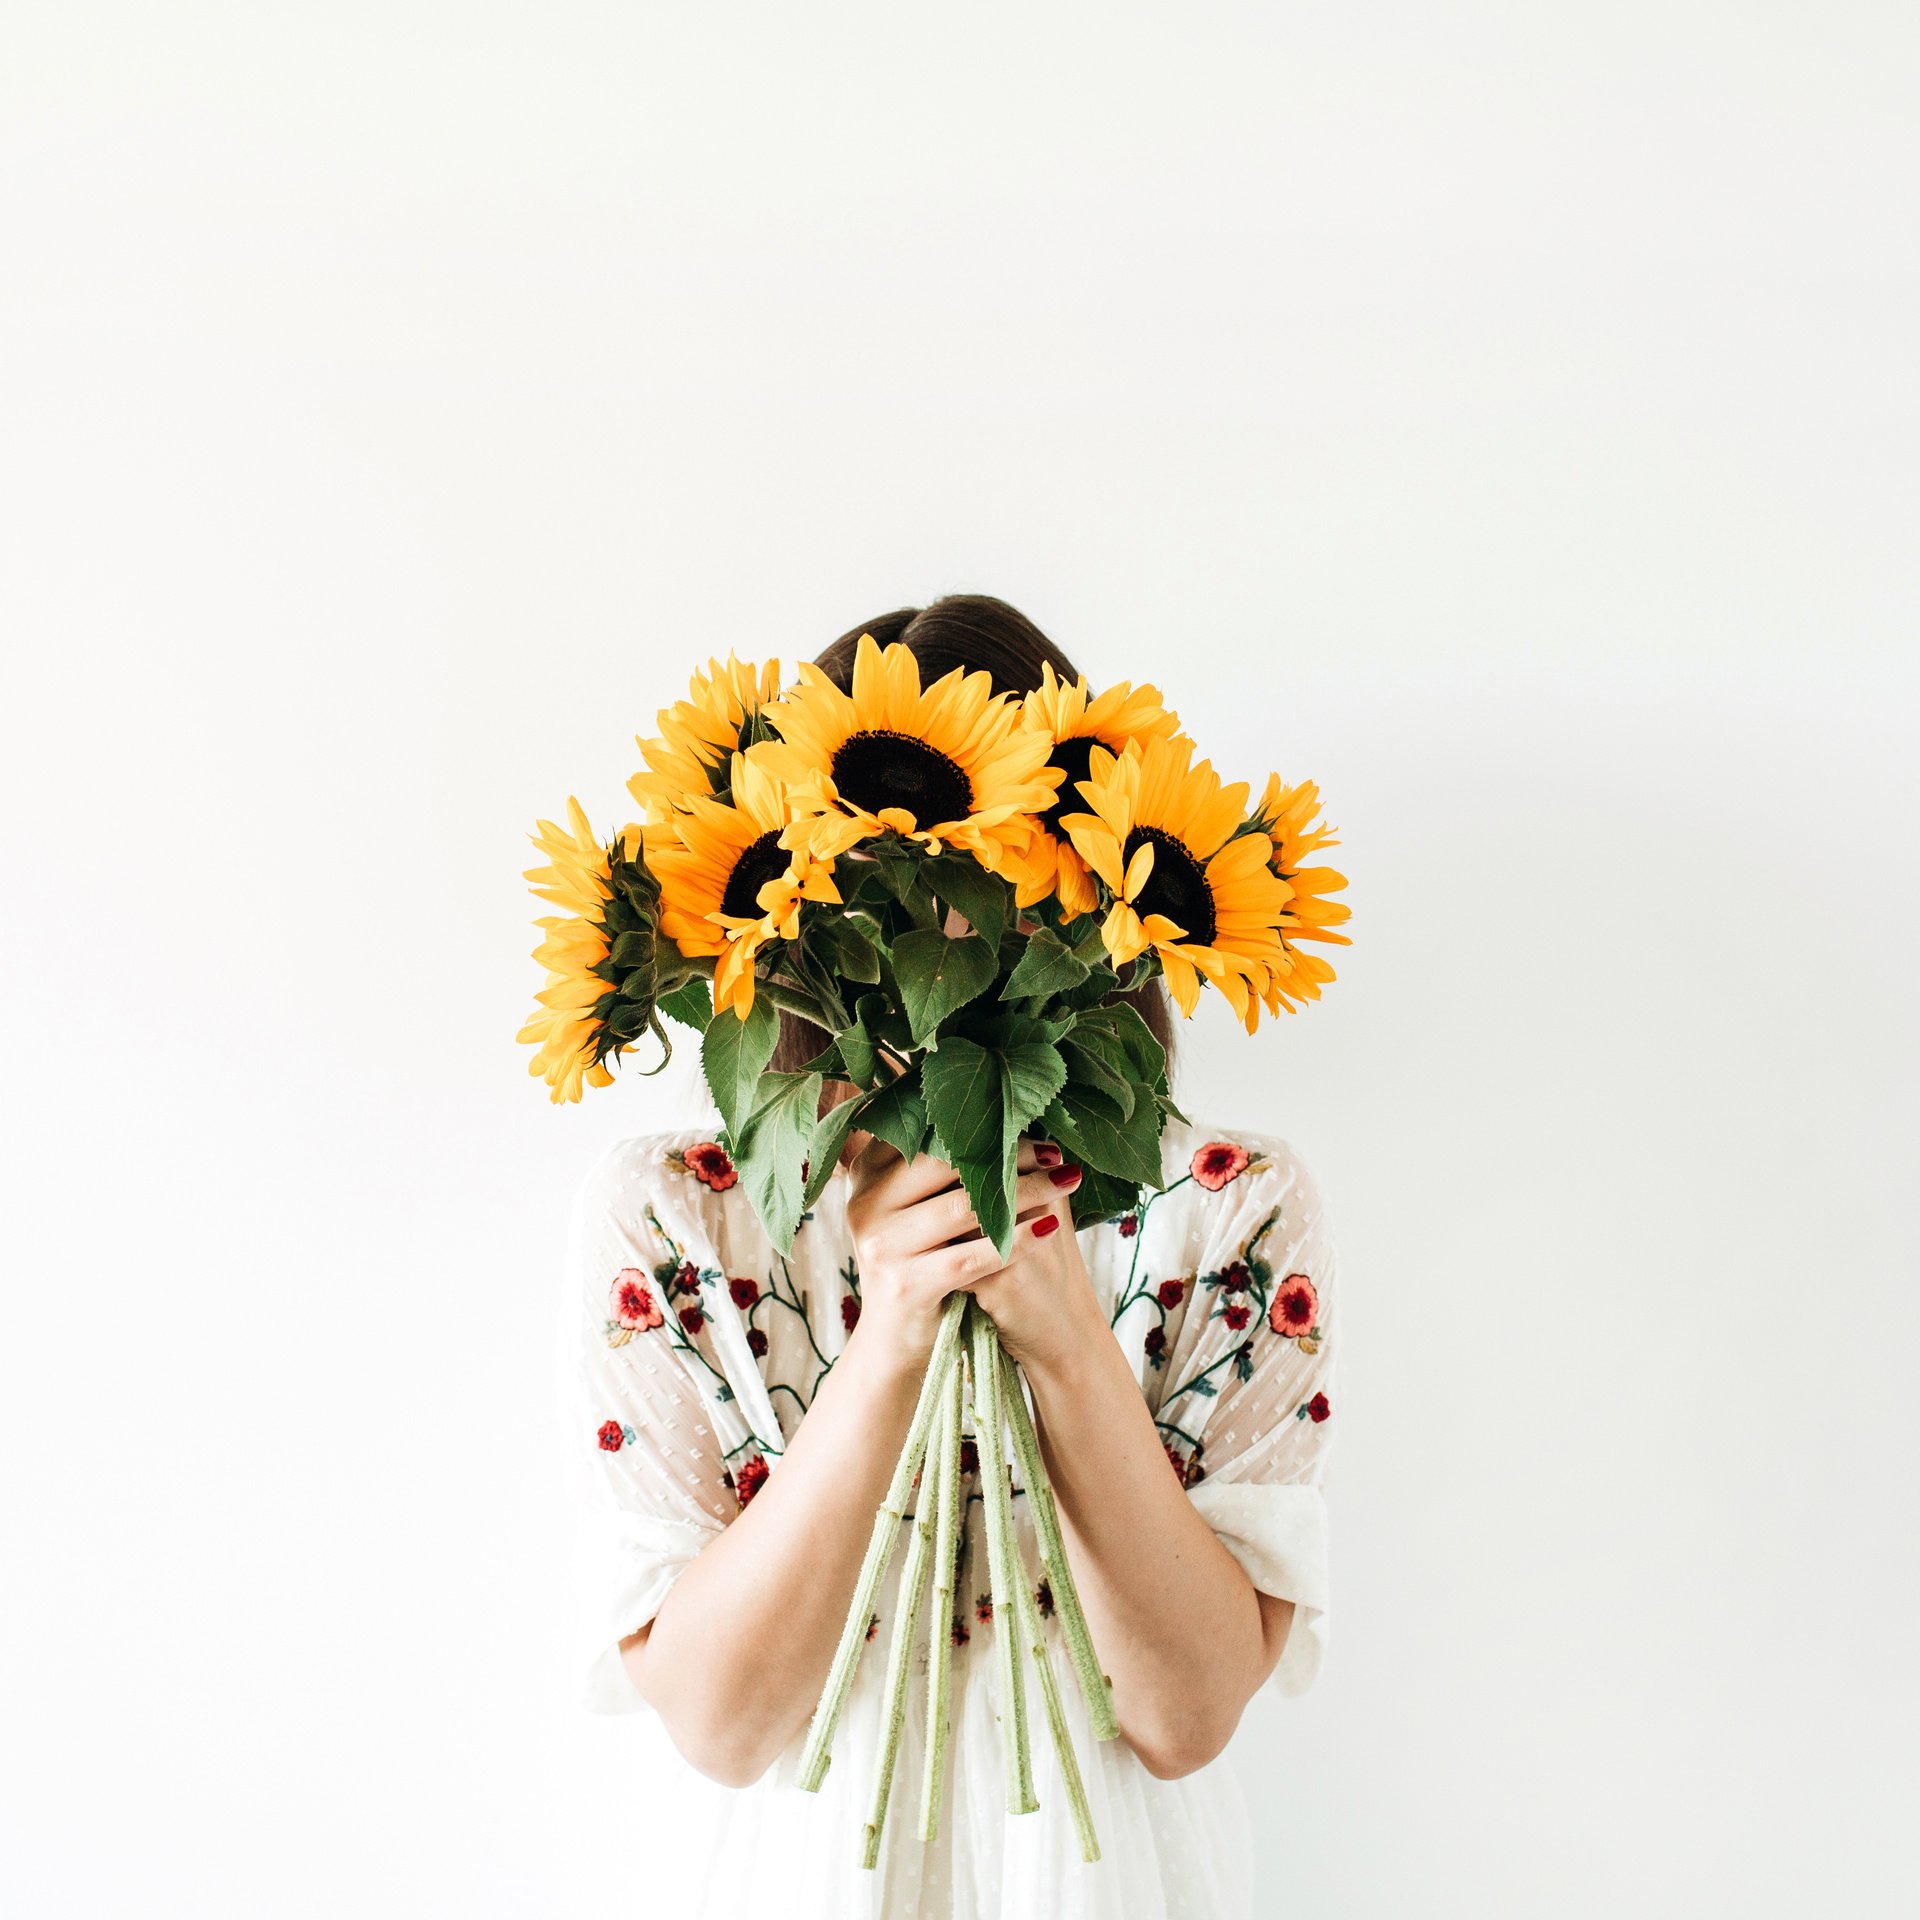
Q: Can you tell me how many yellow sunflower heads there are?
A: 7